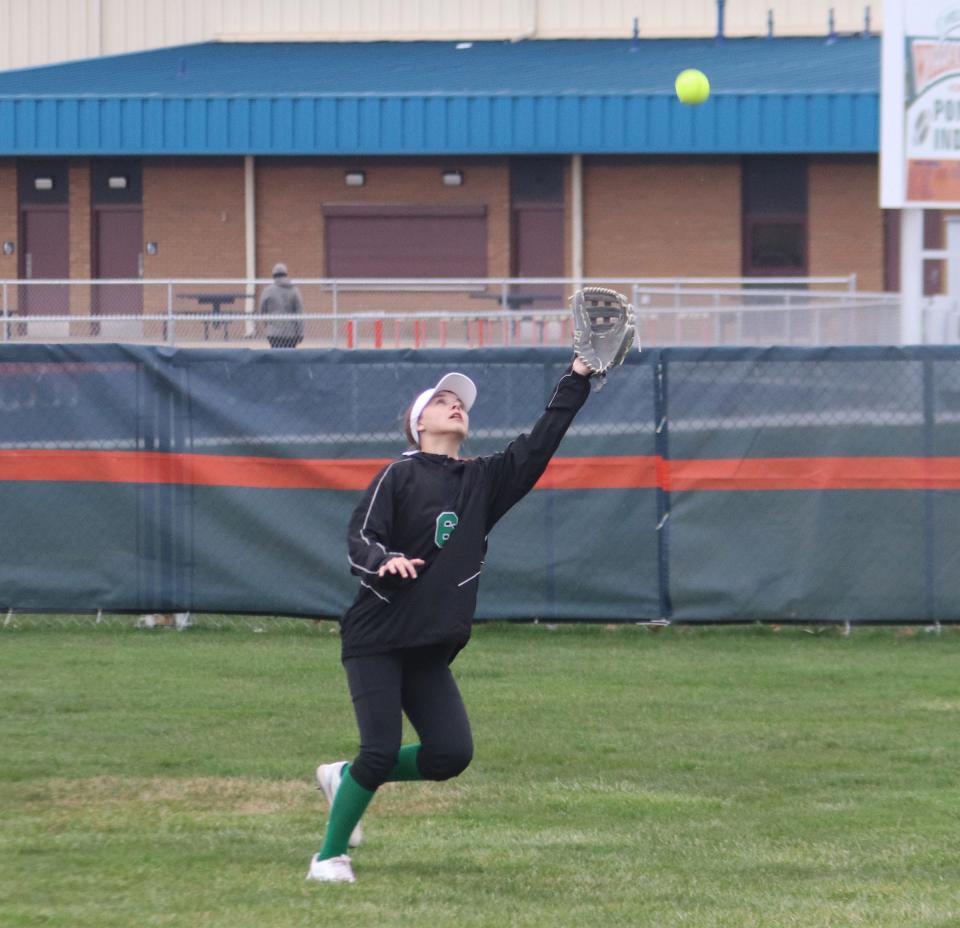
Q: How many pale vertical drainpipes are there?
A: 2